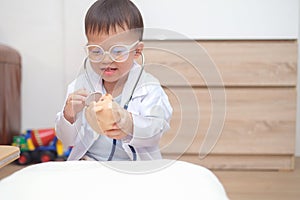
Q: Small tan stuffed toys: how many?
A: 1